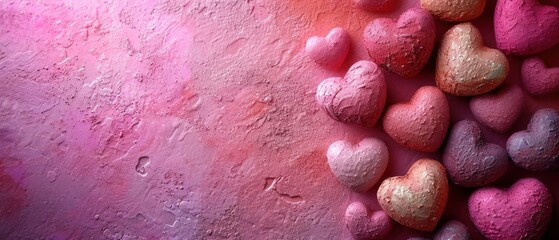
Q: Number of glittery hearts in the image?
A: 3